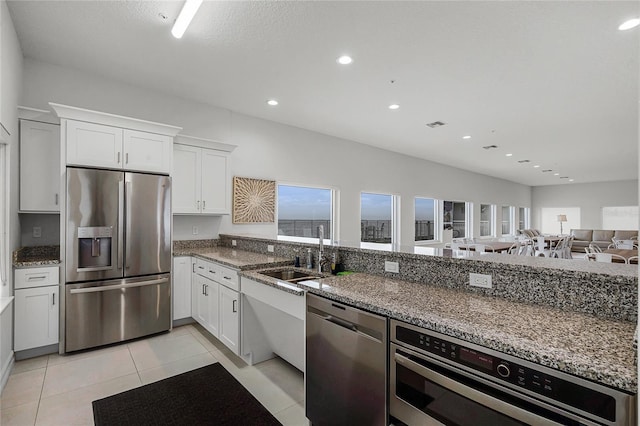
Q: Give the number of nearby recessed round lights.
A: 4